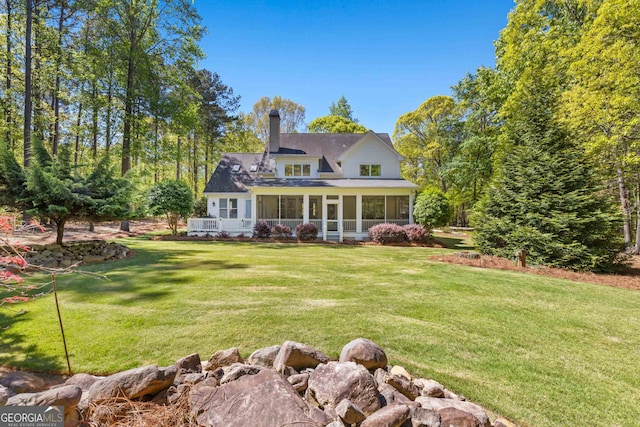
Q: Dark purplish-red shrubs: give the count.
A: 5